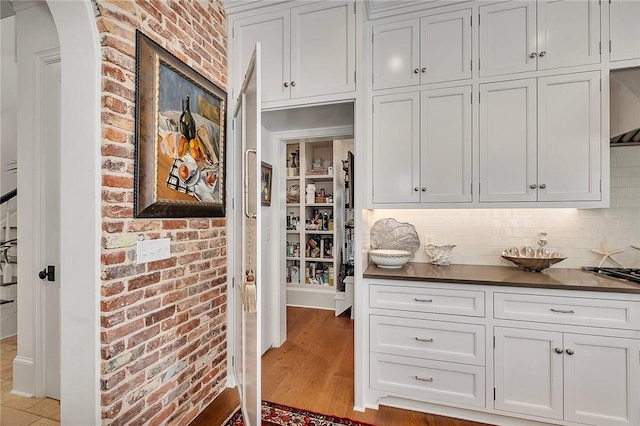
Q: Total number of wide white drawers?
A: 4